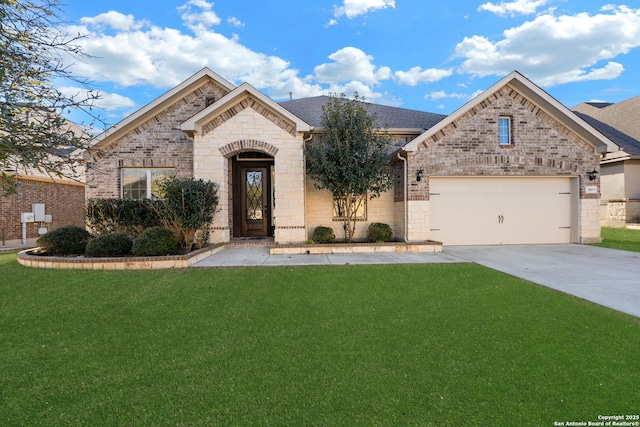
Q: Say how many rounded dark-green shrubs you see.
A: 5